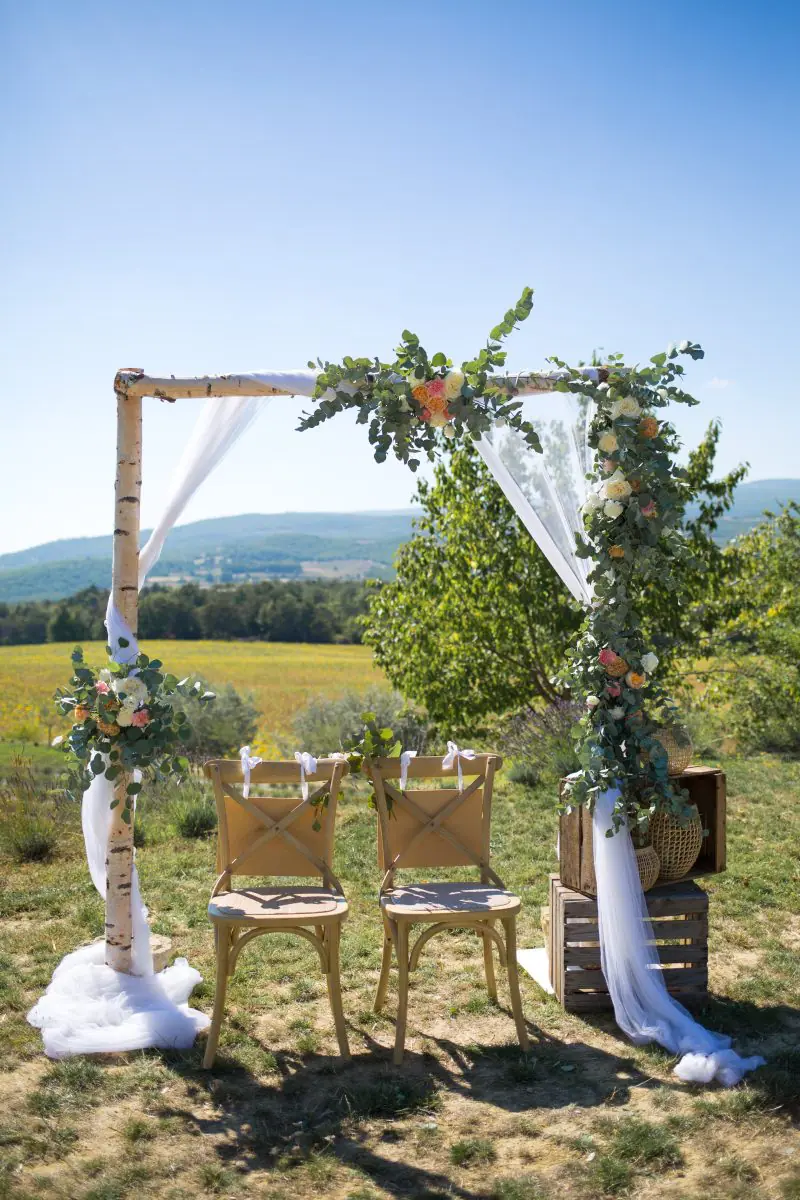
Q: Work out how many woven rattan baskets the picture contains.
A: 3